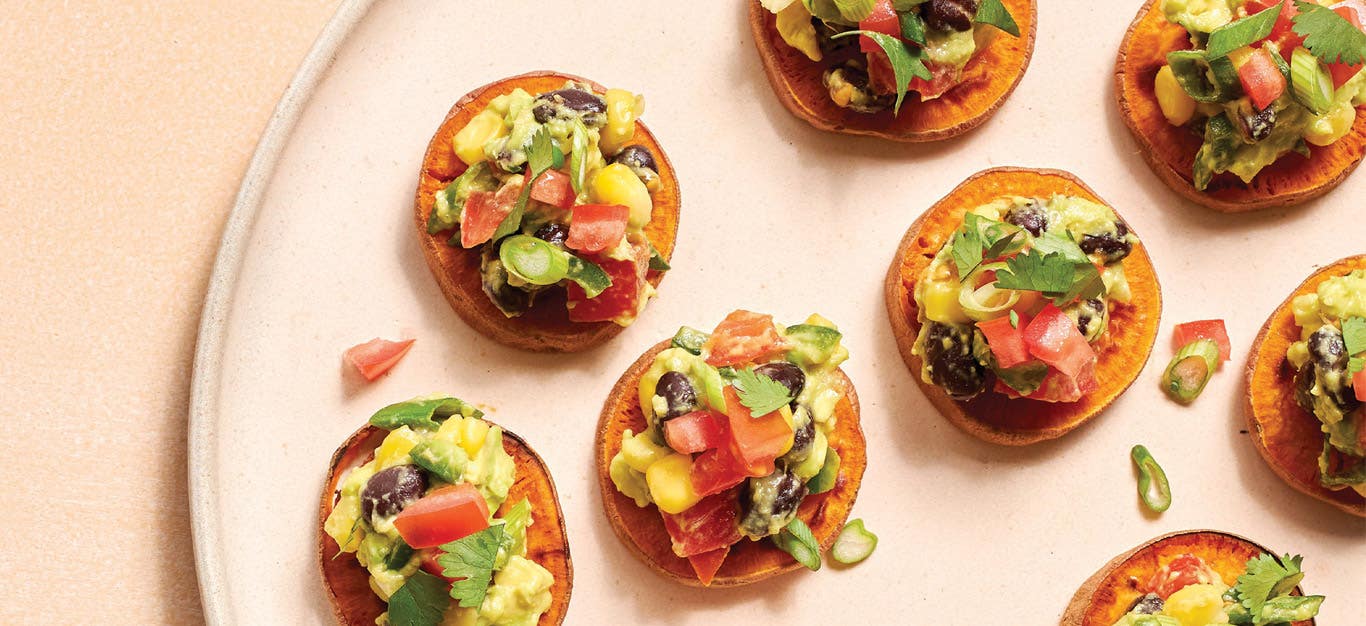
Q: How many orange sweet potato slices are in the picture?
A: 8